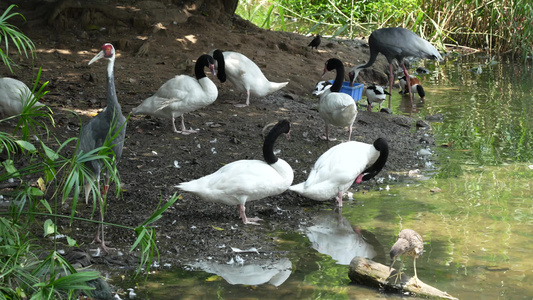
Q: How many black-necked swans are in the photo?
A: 5